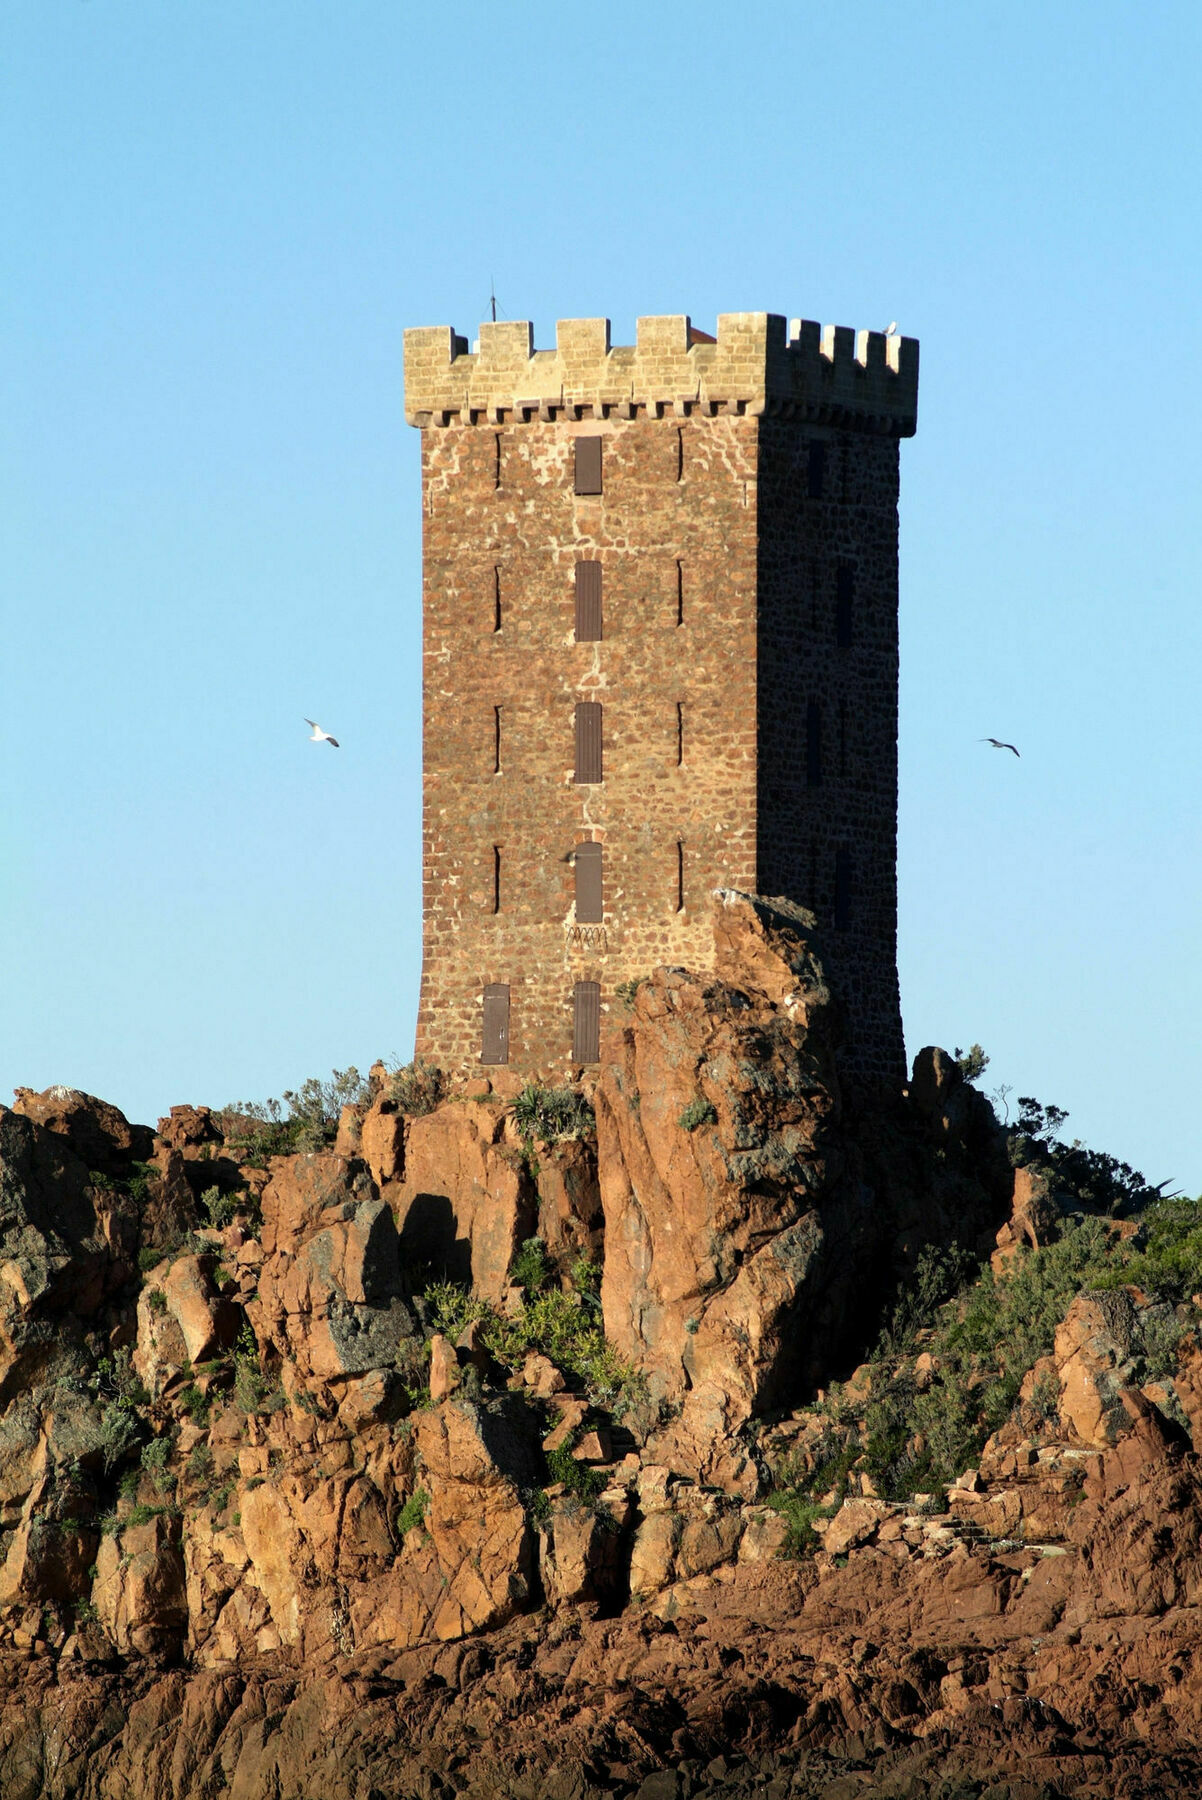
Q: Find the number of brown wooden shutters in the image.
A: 6